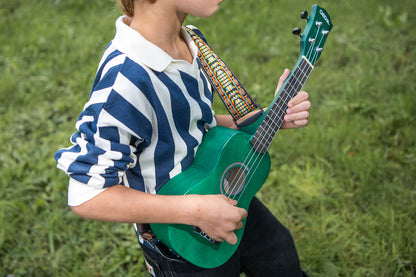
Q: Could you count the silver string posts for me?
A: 4